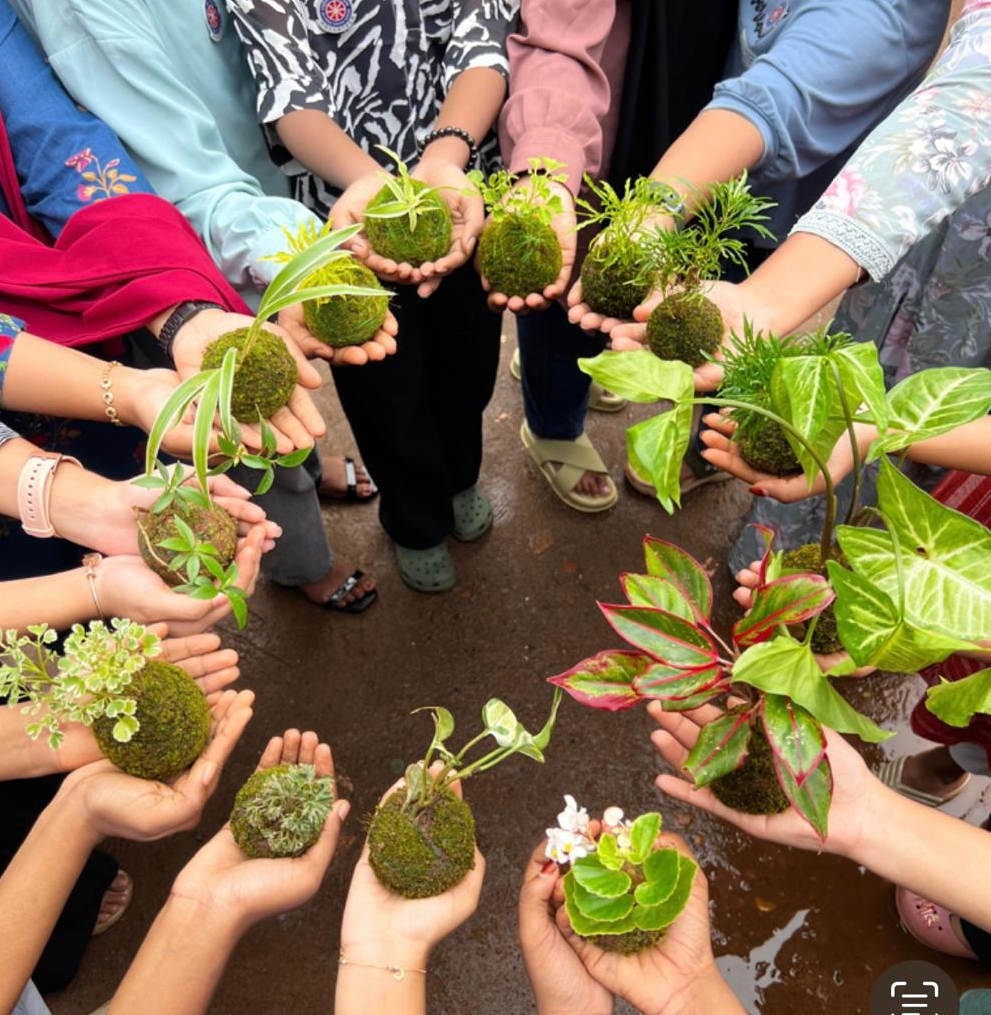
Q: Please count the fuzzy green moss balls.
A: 14